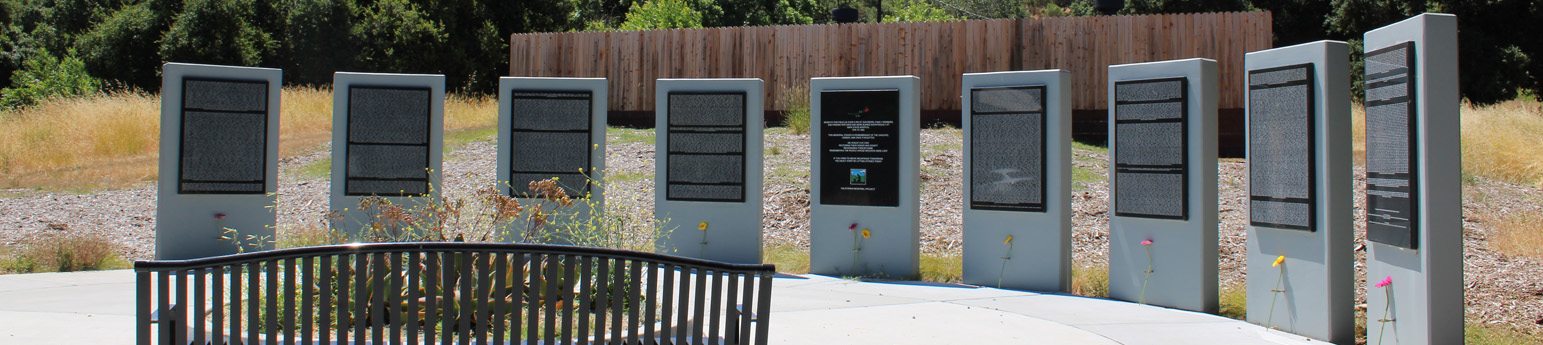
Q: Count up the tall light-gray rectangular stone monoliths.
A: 9